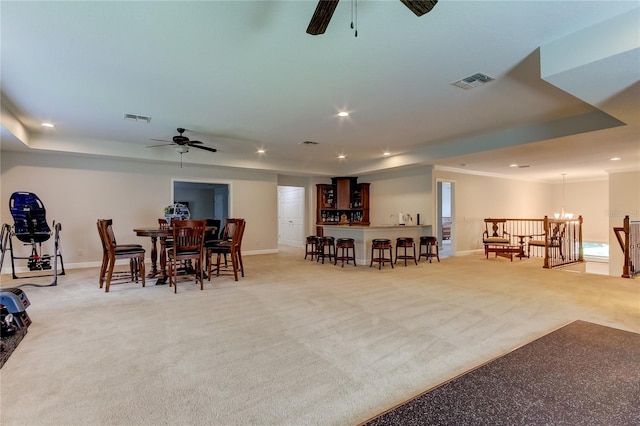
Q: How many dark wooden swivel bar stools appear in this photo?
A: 6